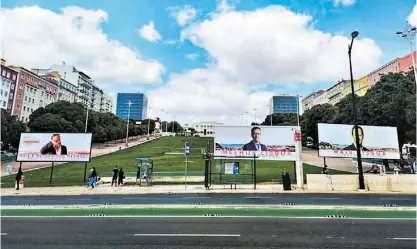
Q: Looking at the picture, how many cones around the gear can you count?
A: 0